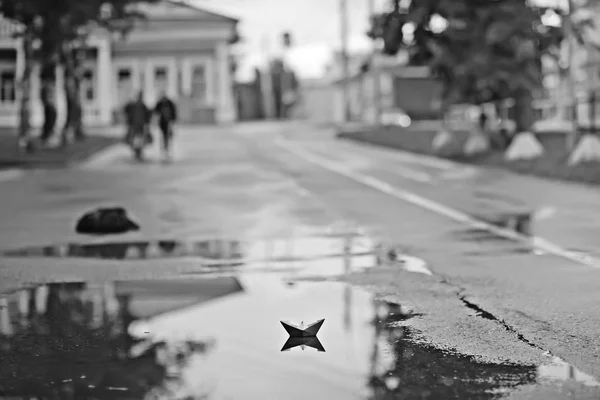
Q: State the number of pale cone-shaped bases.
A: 4